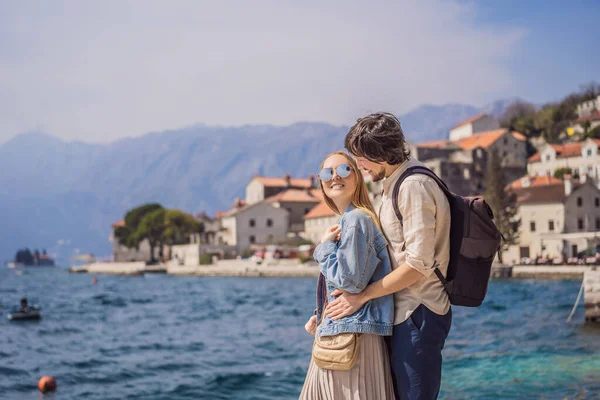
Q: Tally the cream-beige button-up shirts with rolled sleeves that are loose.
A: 1